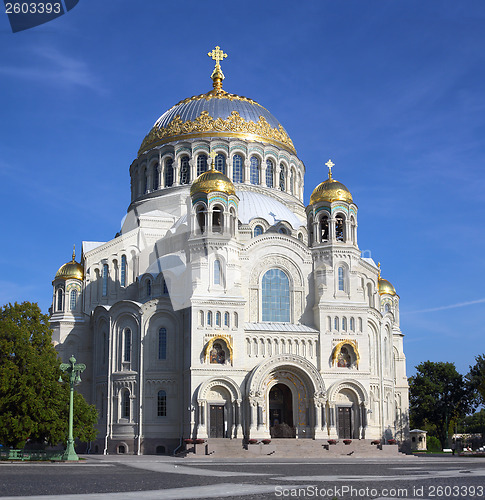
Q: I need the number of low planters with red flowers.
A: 8